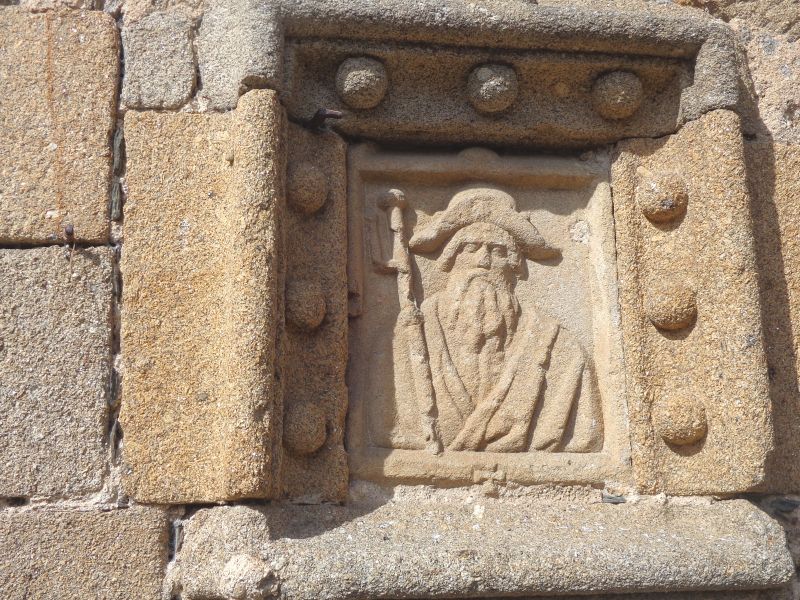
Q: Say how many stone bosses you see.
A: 9